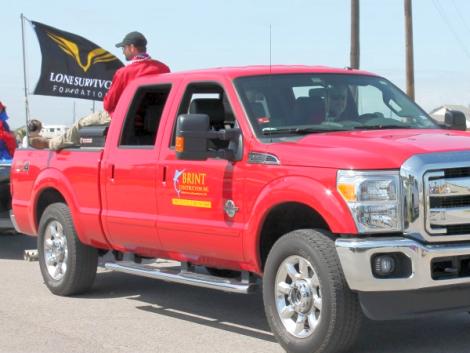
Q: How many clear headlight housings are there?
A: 1